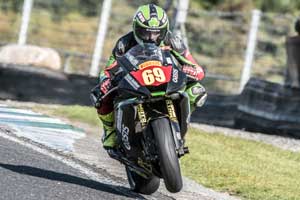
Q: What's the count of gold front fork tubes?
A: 2